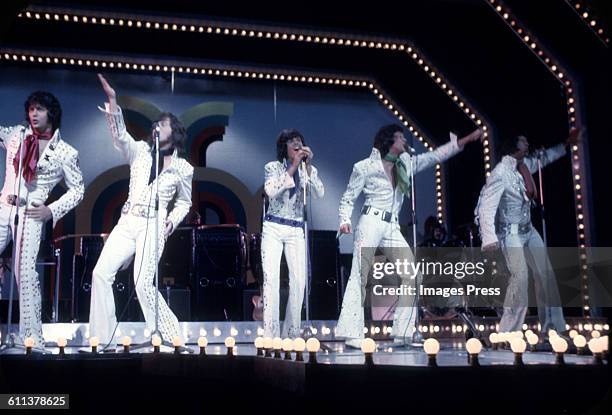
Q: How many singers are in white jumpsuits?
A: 5